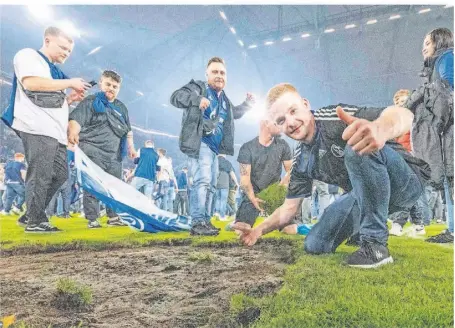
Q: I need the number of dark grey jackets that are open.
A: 1